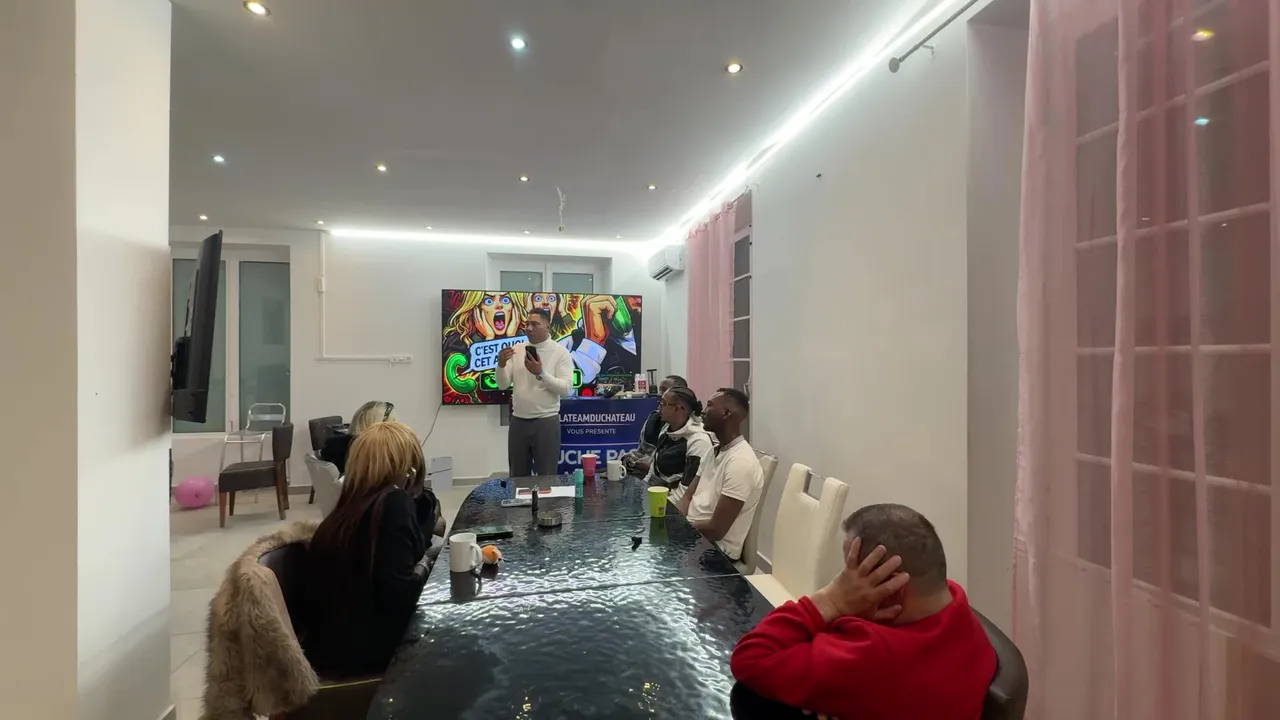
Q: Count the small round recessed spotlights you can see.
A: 12